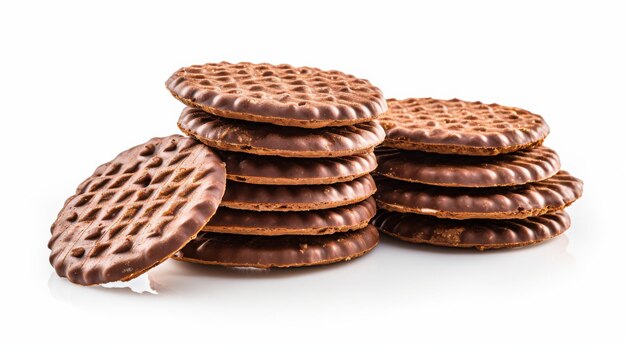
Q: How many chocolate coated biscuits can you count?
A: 11